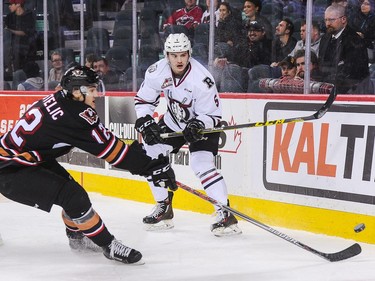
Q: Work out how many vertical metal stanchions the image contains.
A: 6